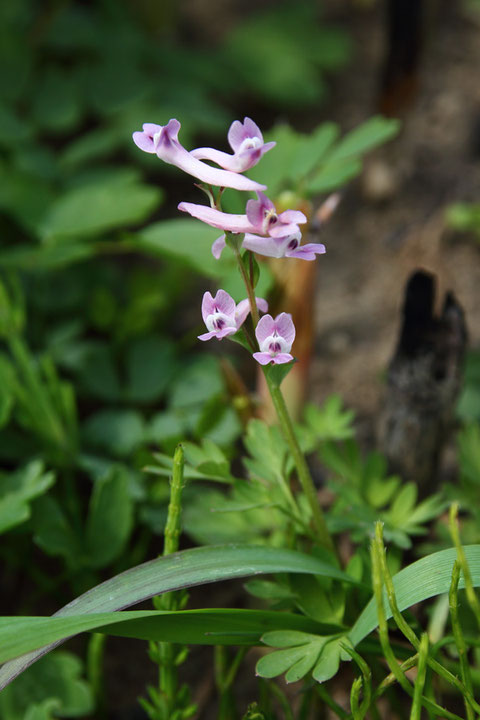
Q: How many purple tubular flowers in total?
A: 6